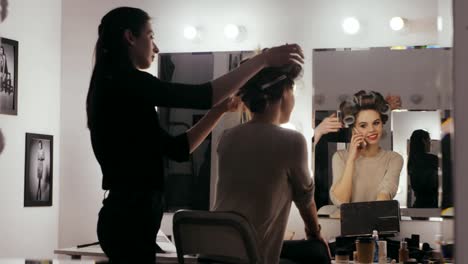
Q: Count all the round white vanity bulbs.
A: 4